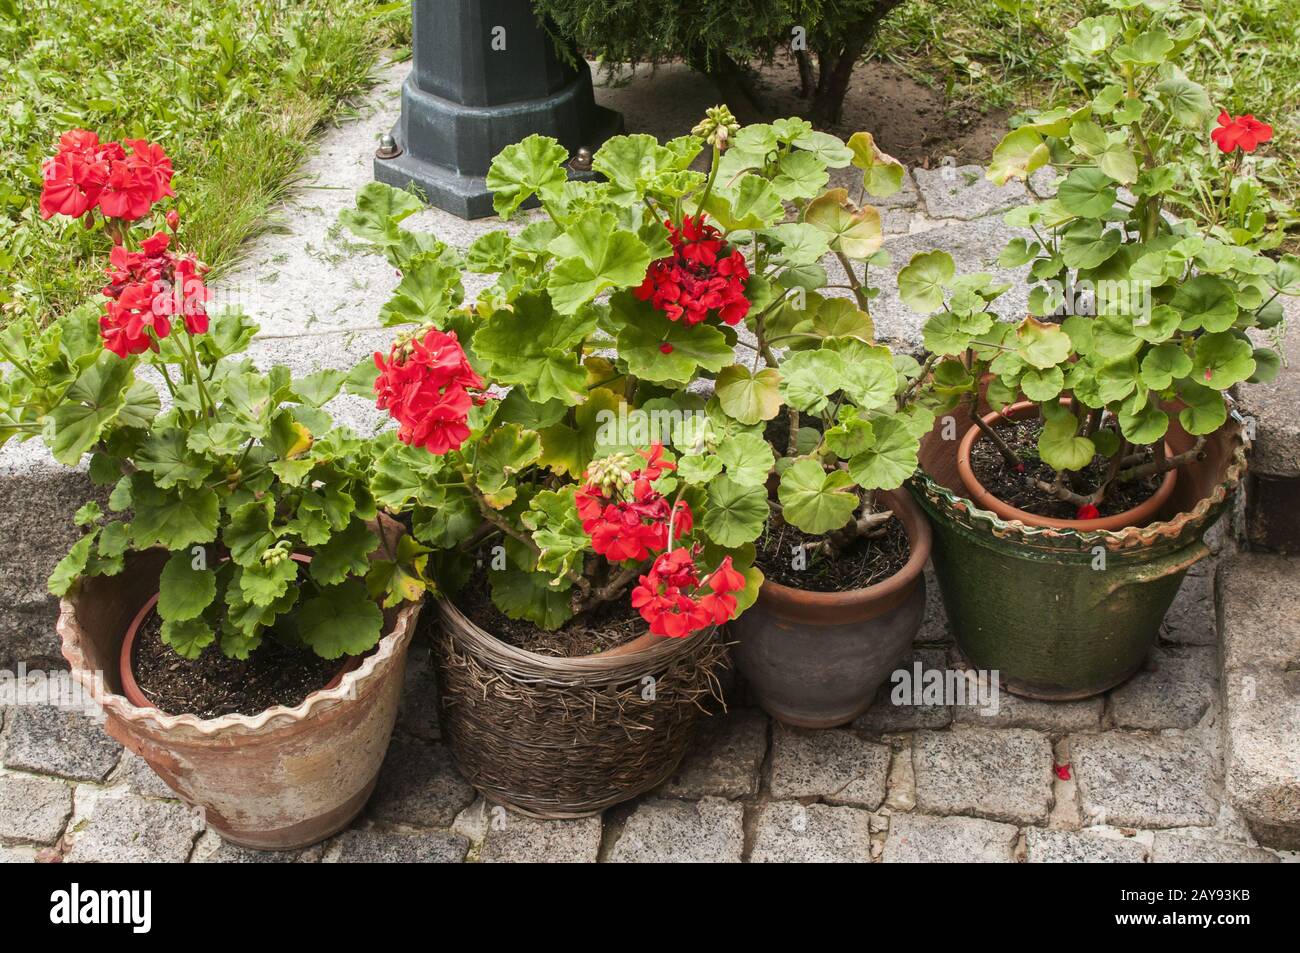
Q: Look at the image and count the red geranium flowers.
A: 7